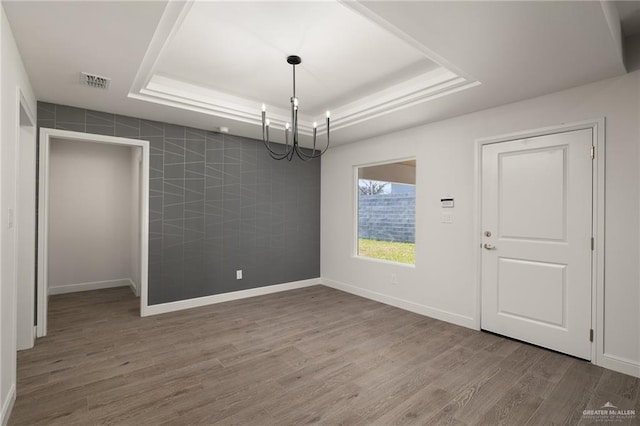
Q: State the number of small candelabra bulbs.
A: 6